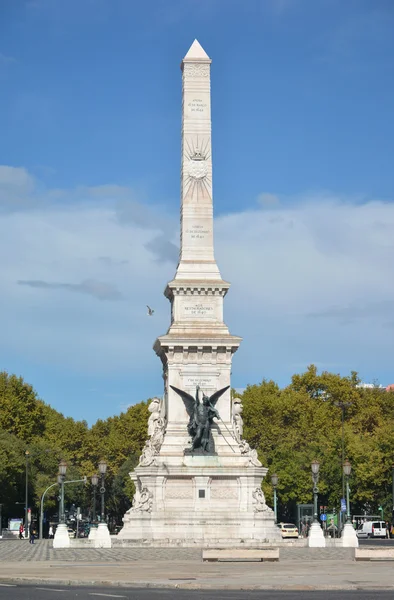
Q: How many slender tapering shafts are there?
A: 1